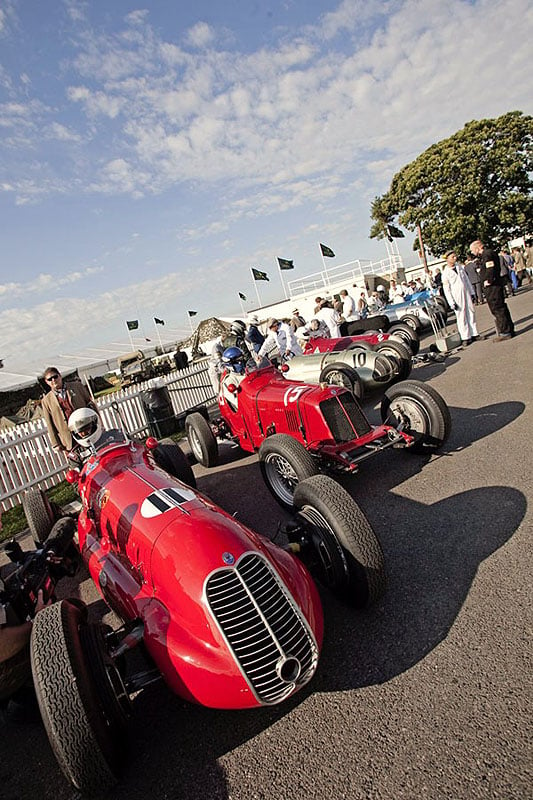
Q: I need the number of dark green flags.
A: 8